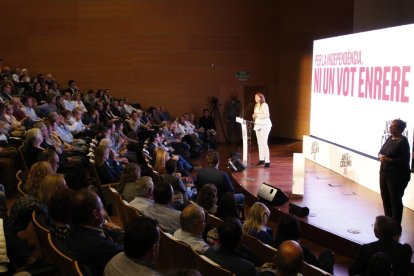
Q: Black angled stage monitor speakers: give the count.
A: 2